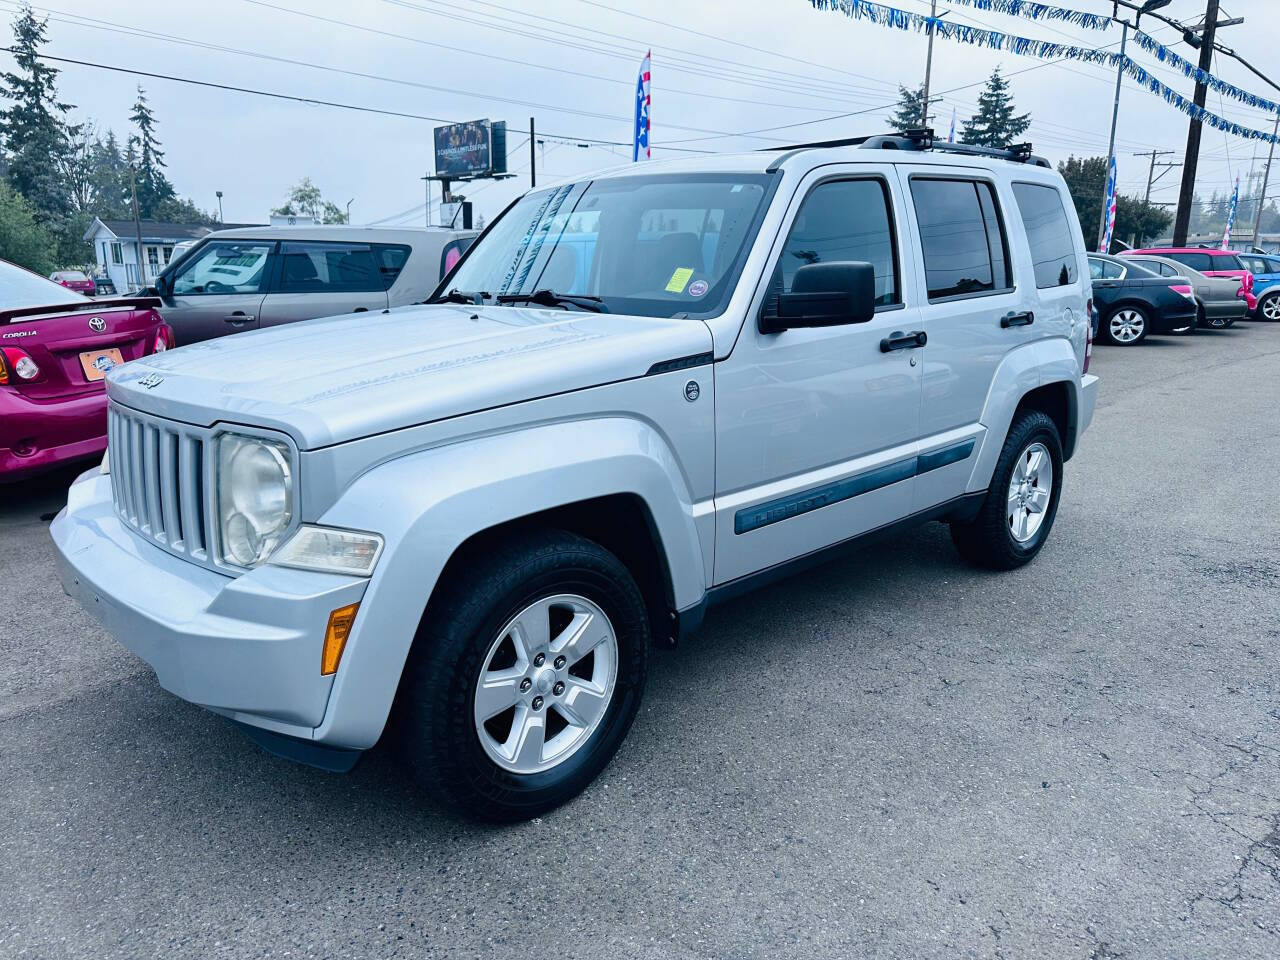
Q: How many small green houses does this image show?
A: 0